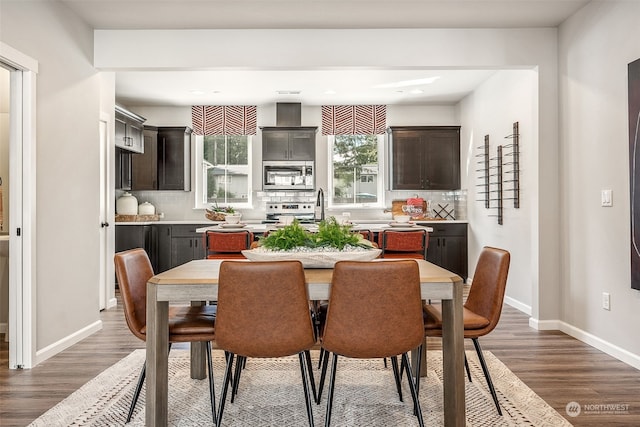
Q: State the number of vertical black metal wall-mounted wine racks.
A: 3